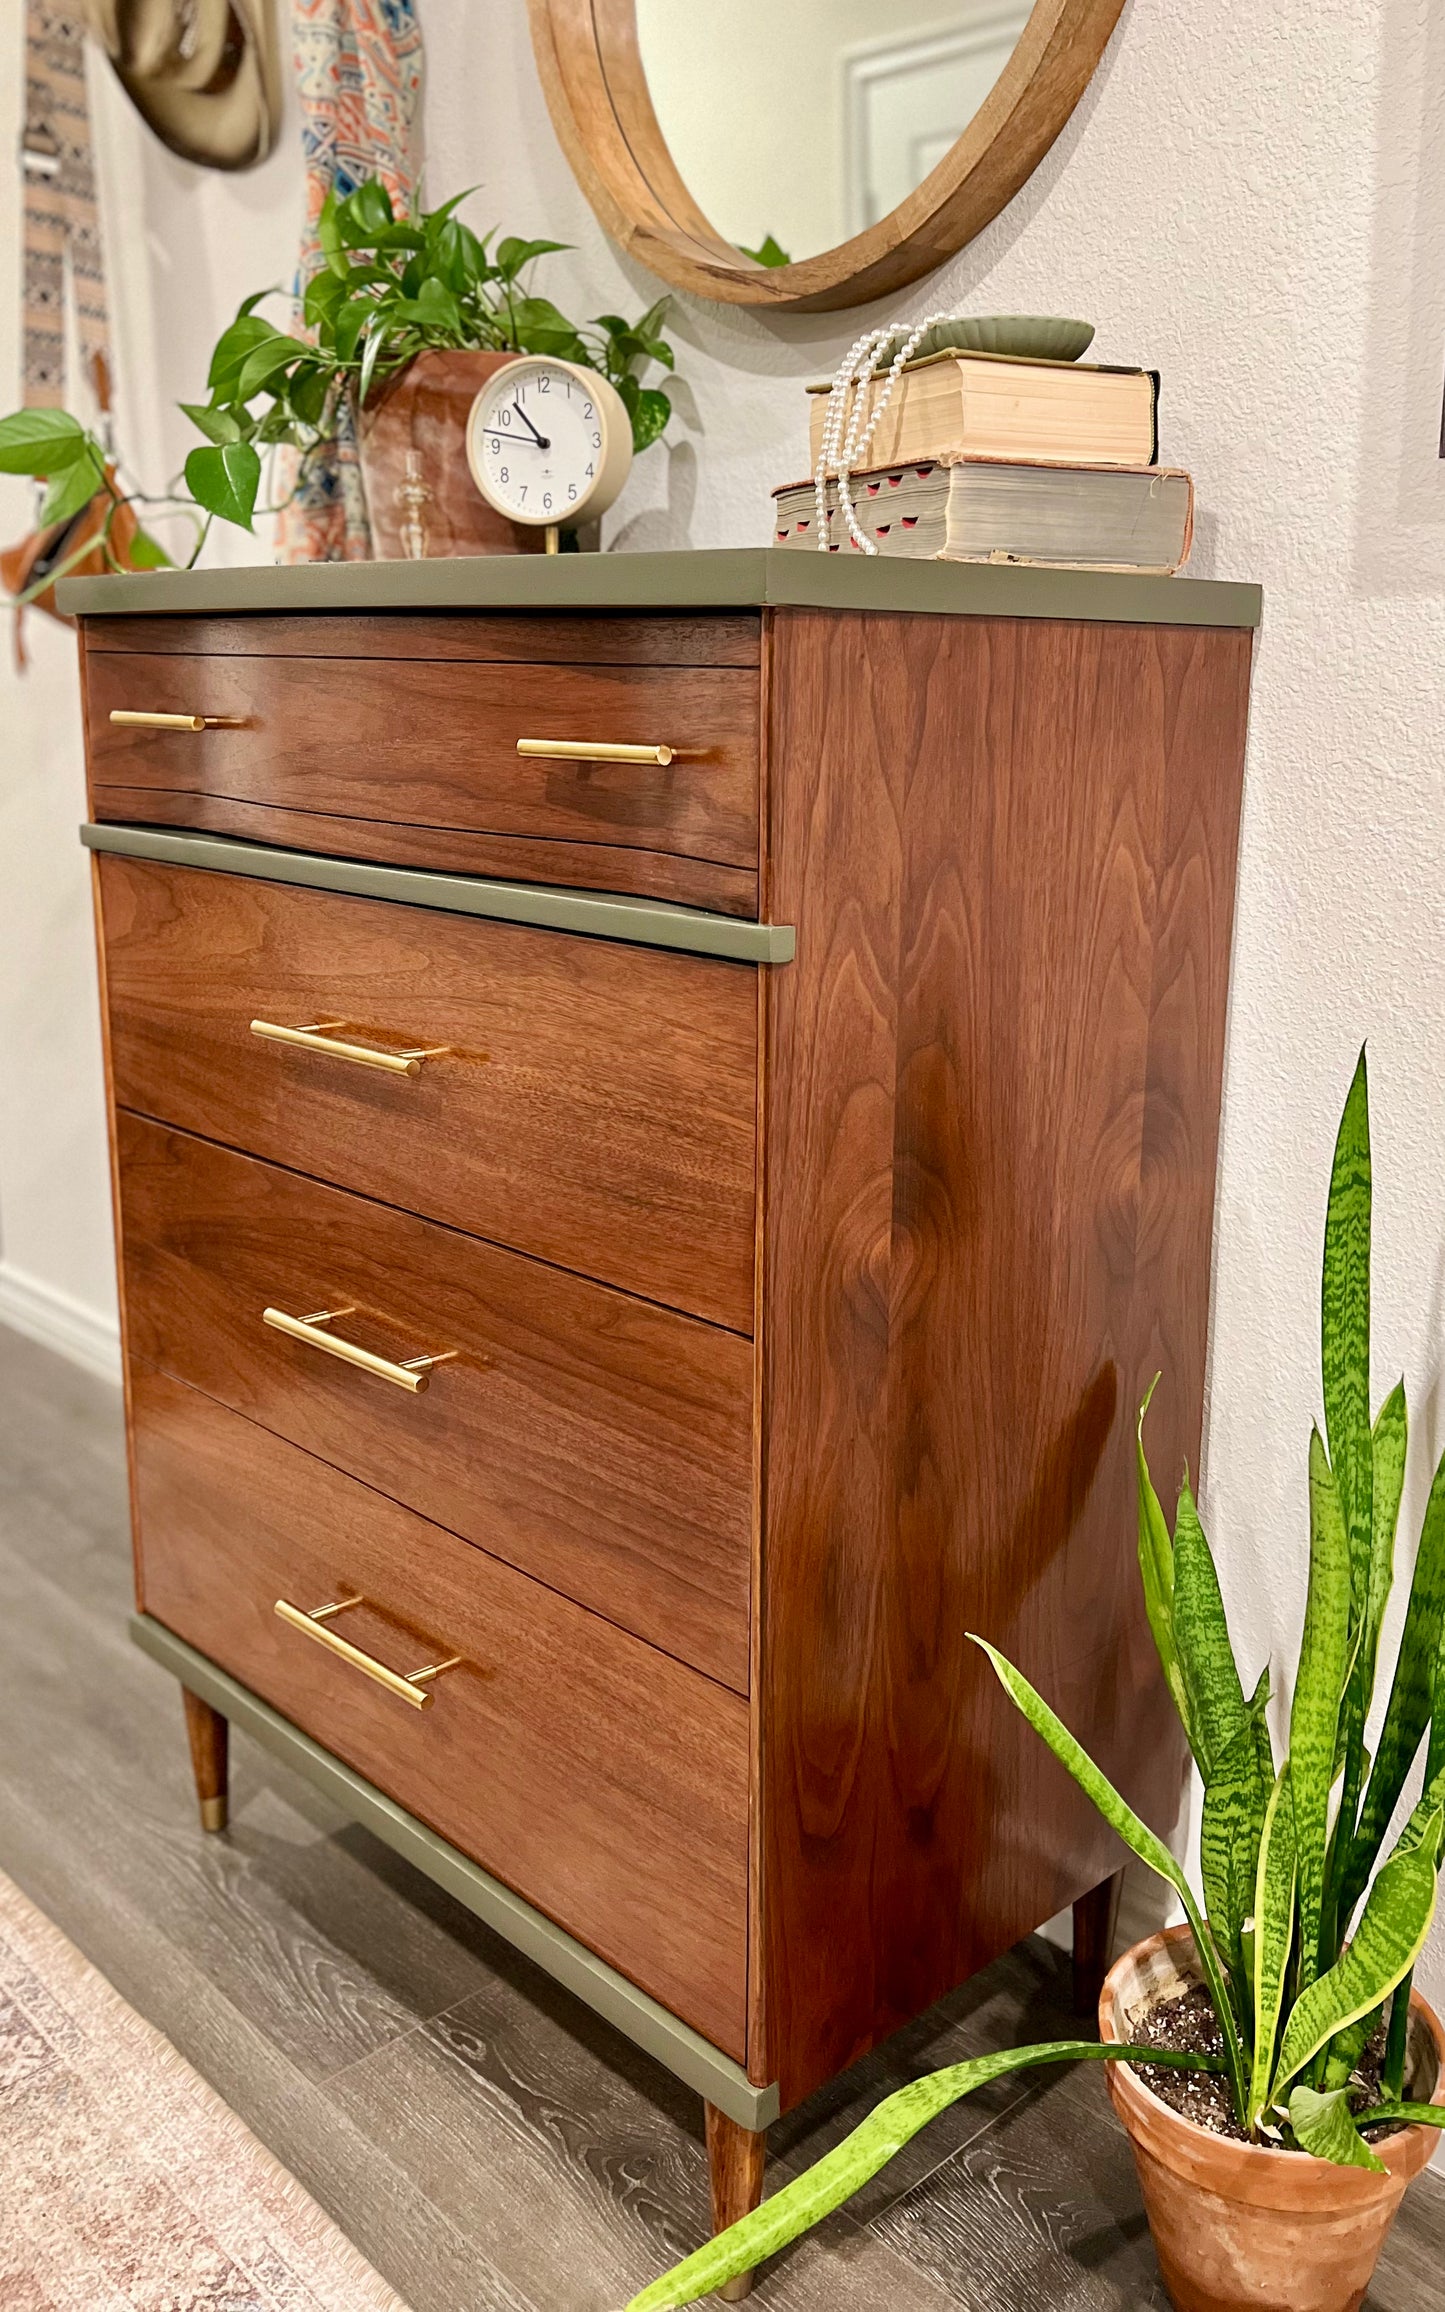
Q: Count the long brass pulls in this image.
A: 5